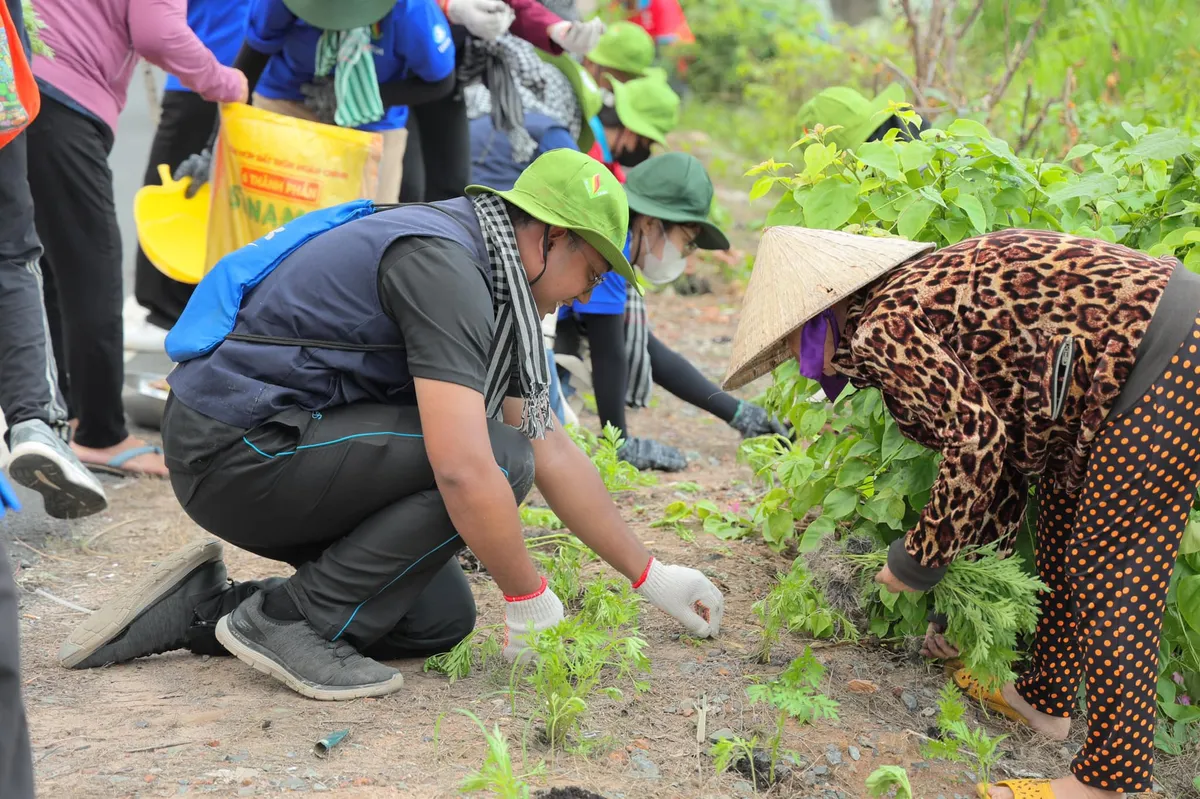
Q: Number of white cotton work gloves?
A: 4